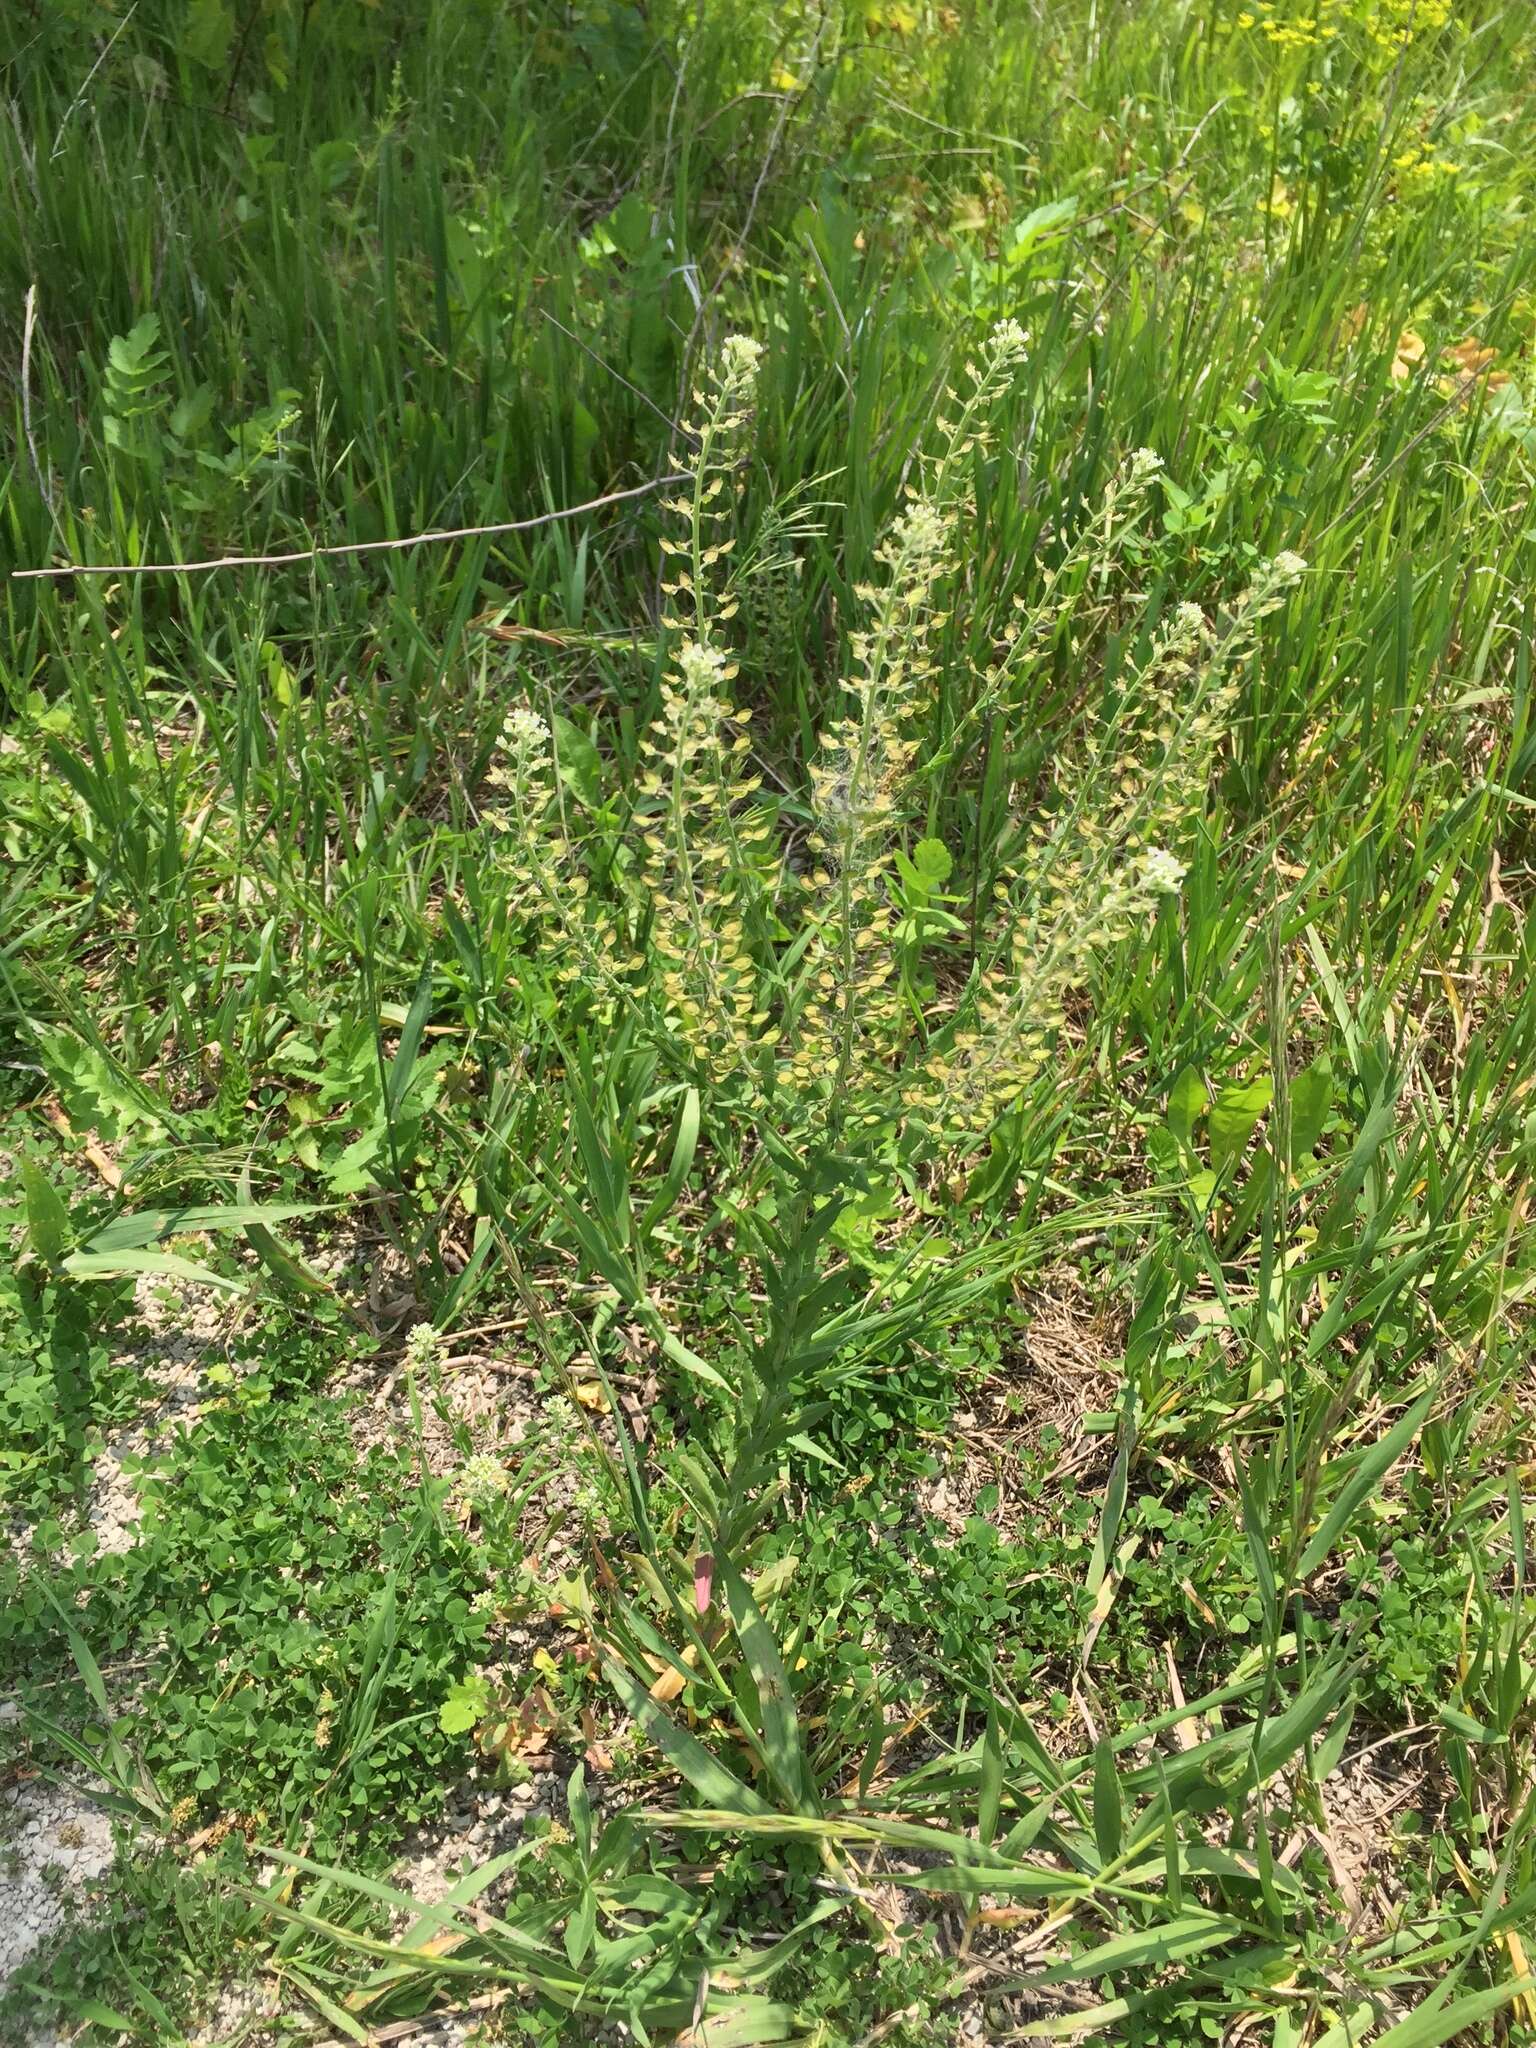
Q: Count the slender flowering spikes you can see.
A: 9